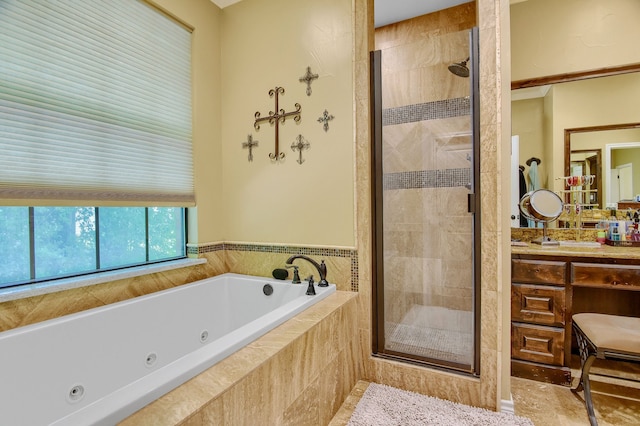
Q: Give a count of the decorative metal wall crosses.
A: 5